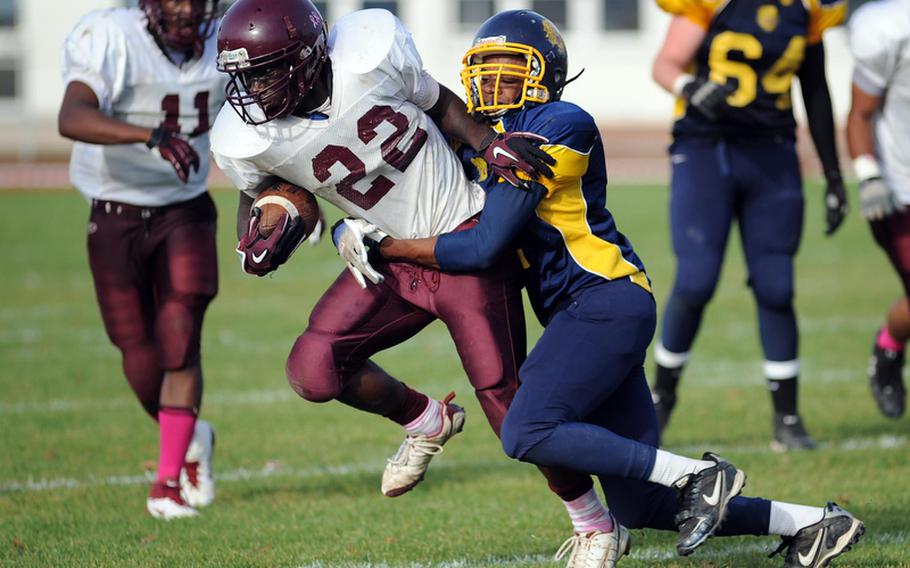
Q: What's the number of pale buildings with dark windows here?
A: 1